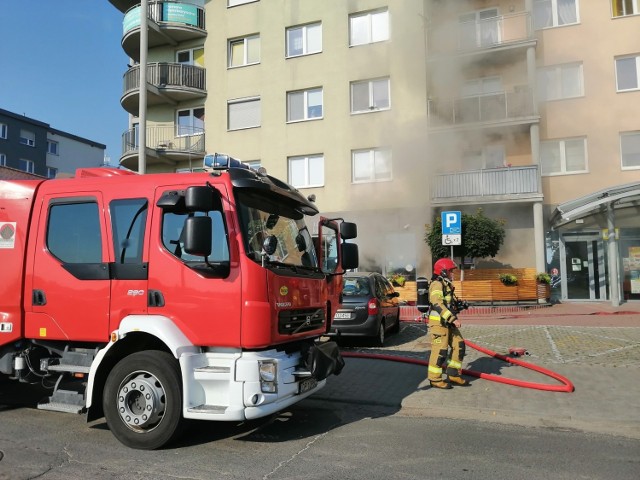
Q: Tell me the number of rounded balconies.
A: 3